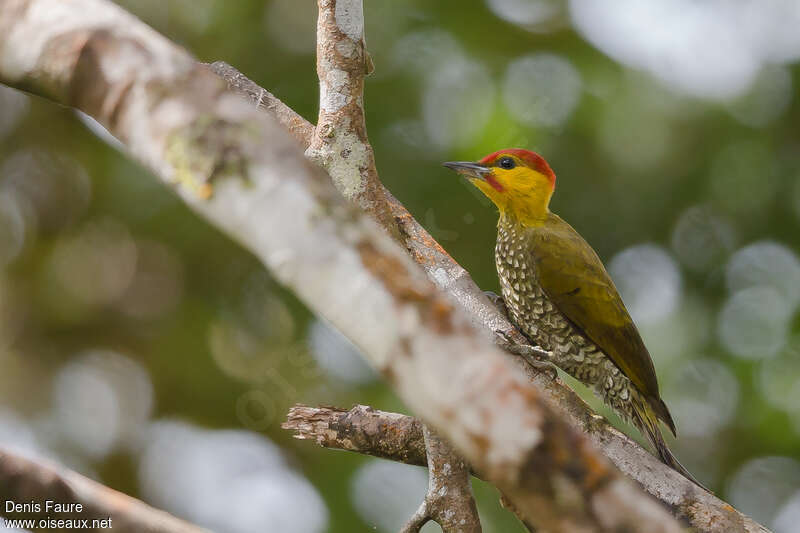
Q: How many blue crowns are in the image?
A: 0